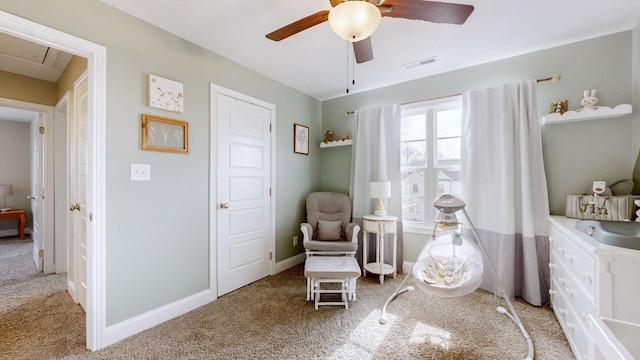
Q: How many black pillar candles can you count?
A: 0